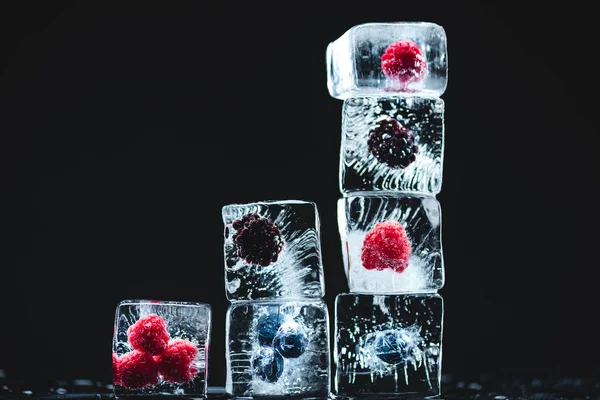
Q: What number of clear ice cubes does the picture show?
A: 7